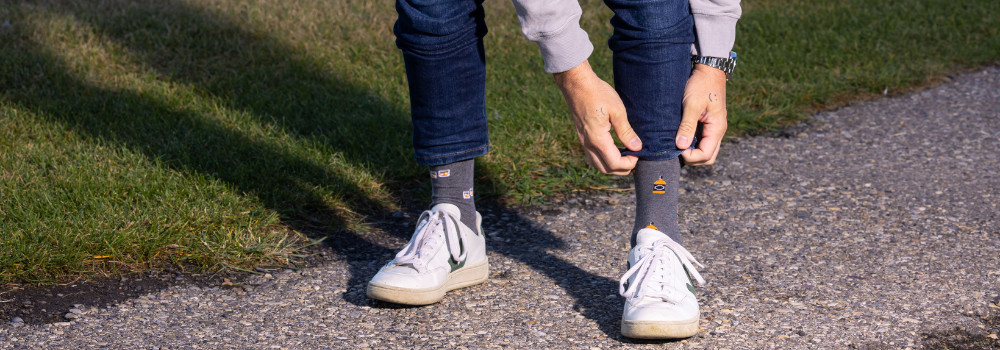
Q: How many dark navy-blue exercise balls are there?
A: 0